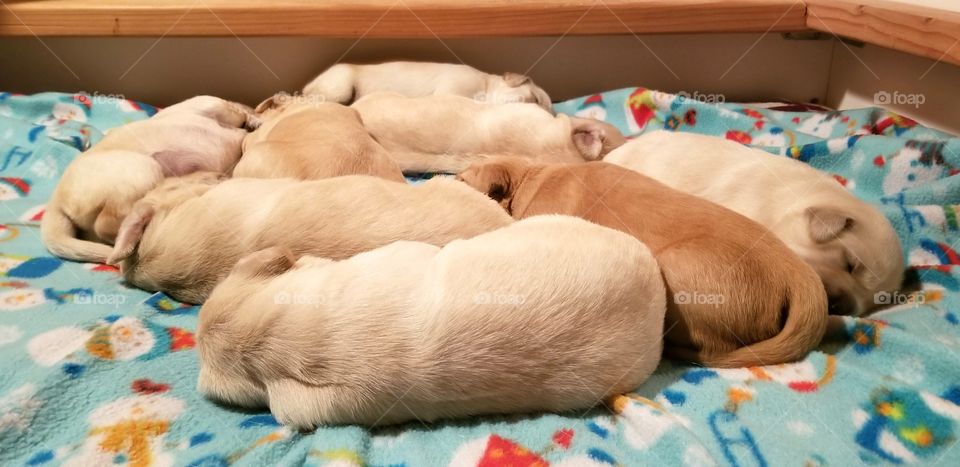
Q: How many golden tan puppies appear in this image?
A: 2